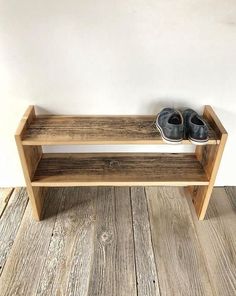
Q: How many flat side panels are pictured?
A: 2